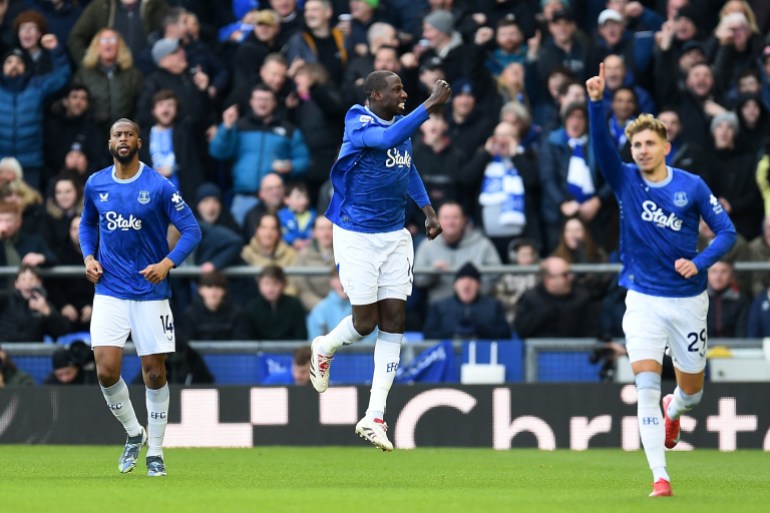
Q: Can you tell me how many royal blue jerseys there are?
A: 3